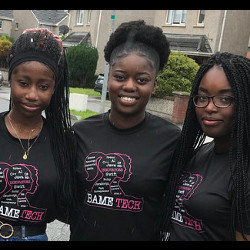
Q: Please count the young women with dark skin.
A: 3